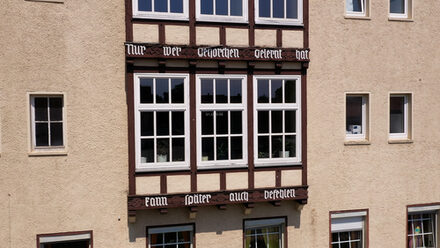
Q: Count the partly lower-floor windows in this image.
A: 5